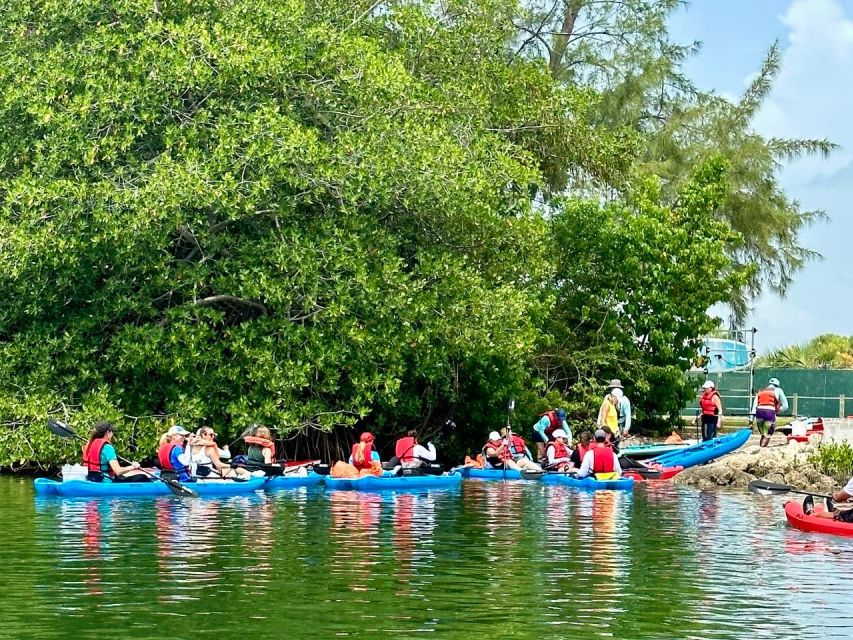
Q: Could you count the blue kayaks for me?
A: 6